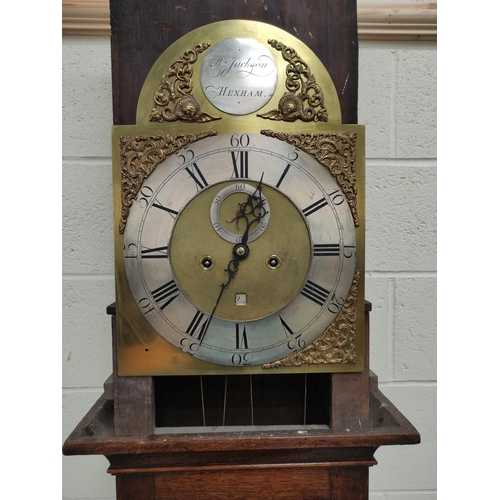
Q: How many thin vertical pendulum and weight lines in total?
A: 4